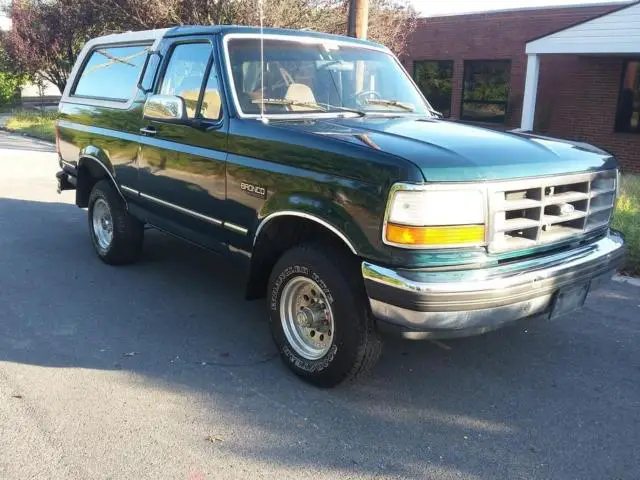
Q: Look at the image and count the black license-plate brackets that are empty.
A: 1